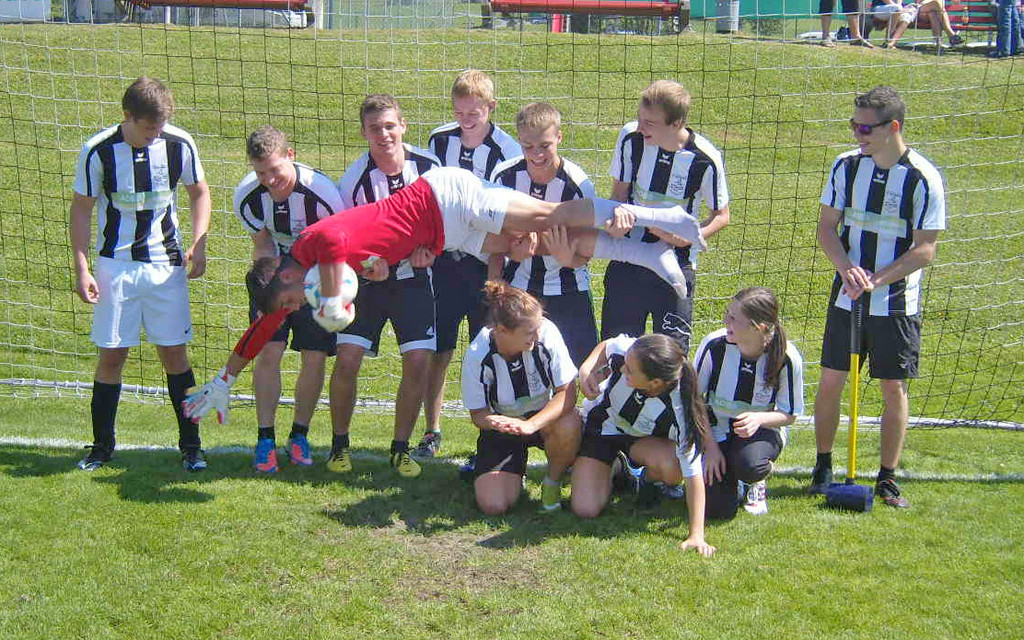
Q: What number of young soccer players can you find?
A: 11